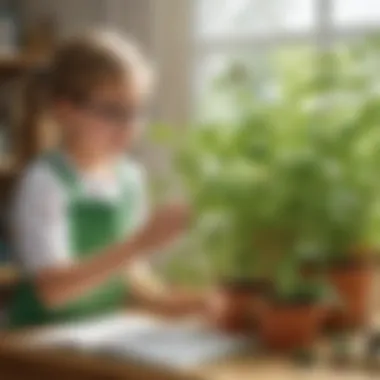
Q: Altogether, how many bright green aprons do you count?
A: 1